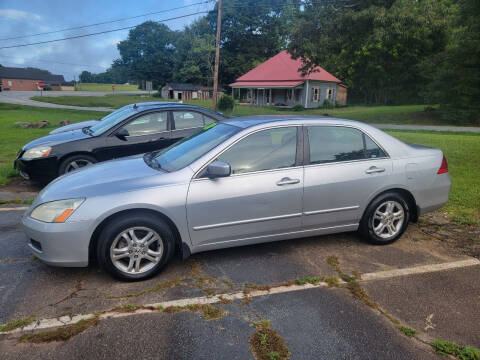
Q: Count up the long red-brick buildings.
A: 1